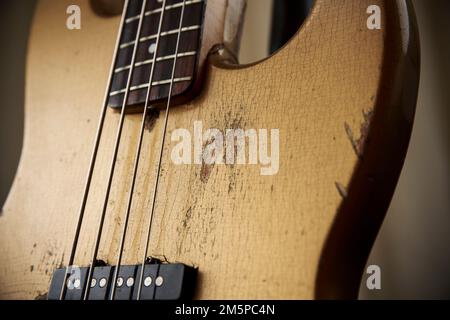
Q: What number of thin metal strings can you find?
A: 4